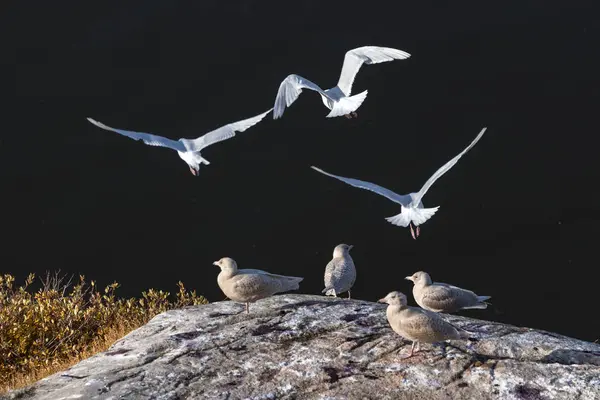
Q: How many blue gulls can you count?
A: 0